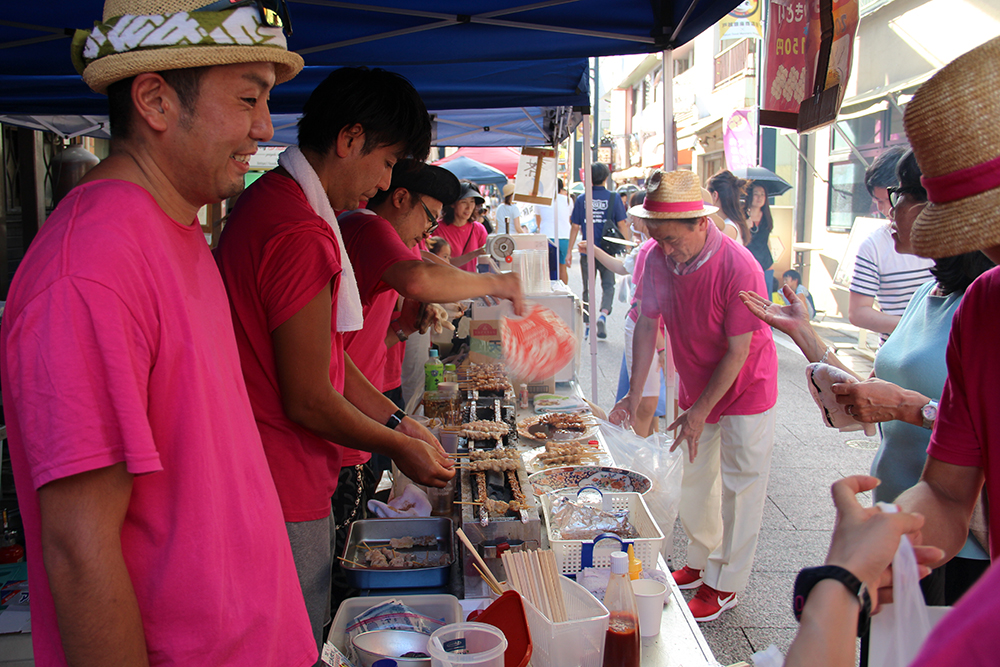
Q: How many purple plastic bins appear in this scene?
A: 0